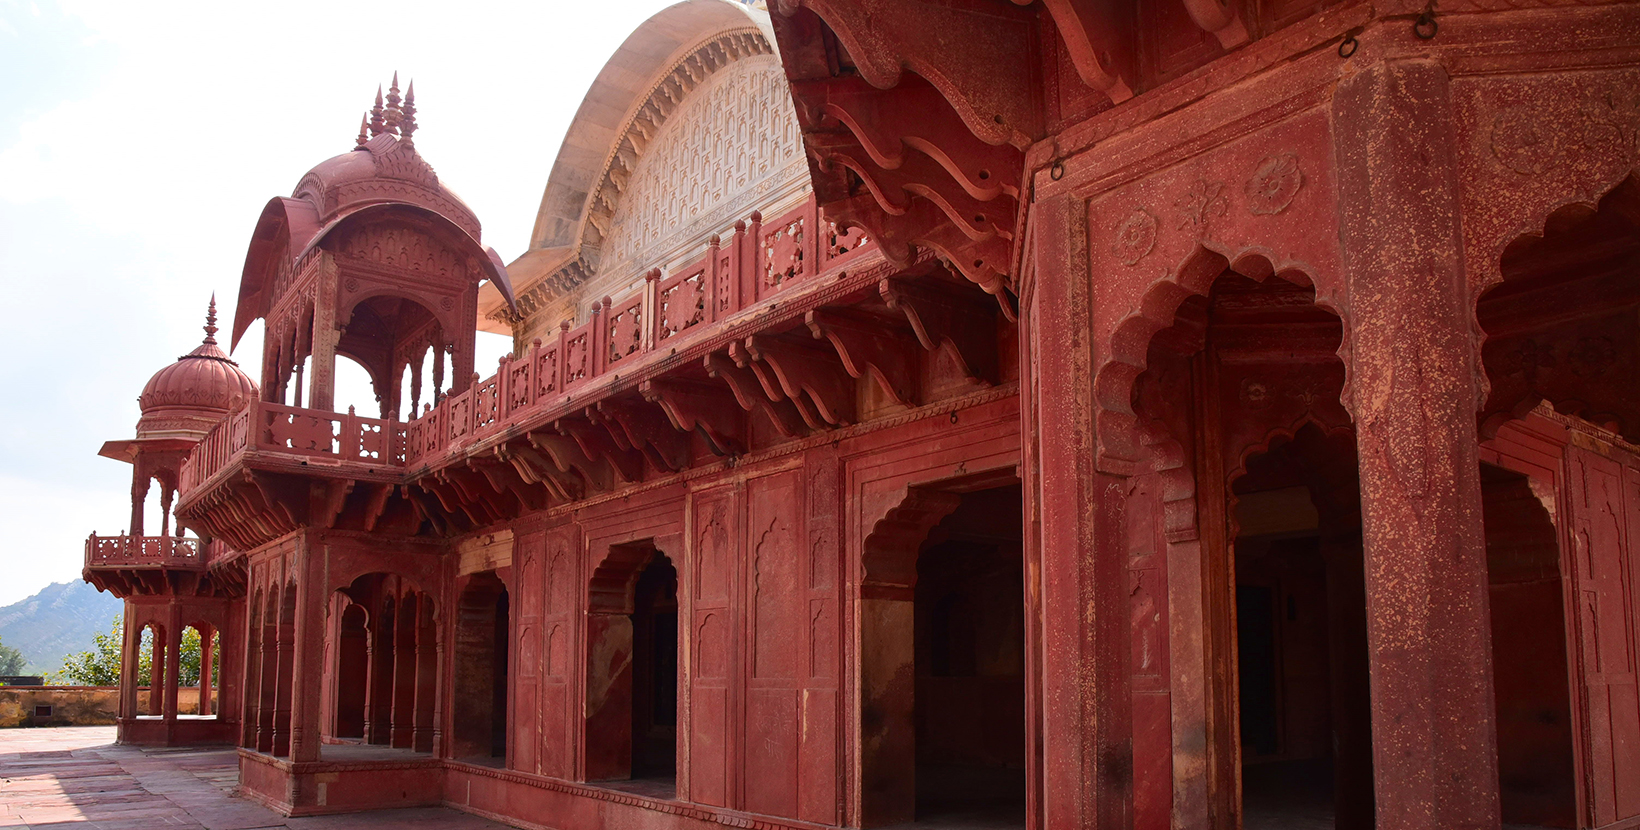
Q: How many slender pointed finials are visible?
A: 5